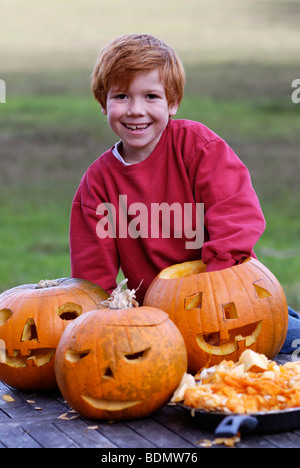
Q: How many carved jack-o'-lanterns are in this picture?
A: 3